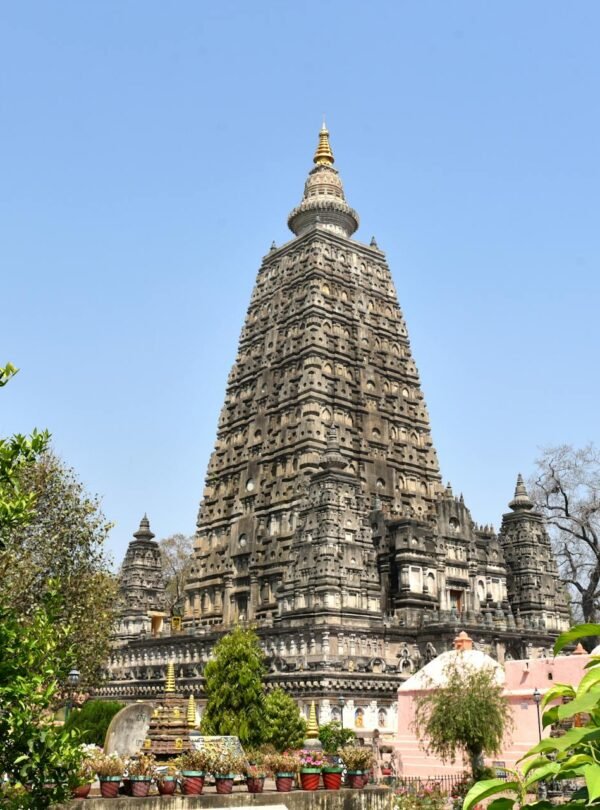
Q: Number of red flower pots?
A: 11